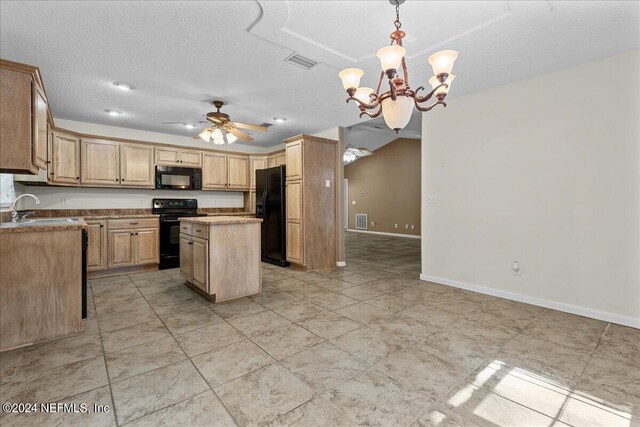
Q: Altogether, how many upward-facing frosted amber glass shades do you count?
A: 5